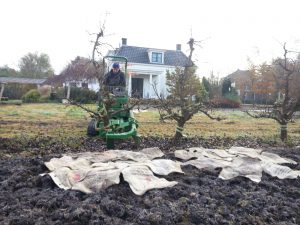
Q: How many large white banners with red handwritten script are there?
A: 0